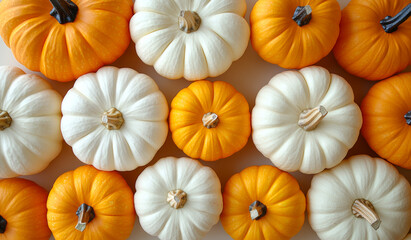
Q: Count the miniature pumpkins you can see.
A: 14